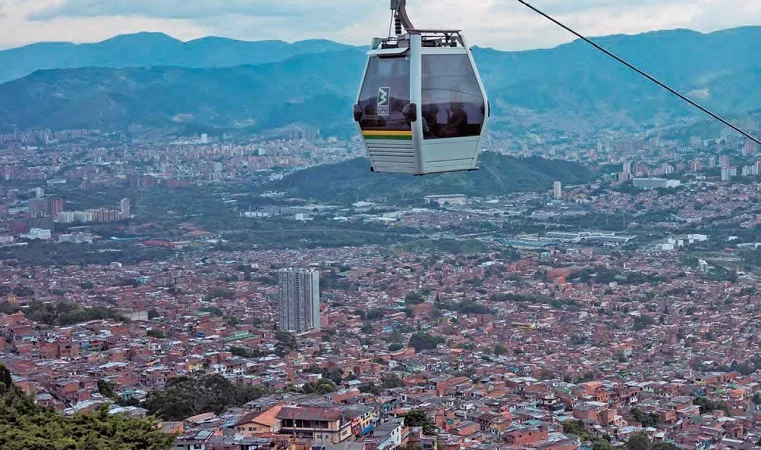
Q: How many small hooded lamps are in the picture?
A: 0